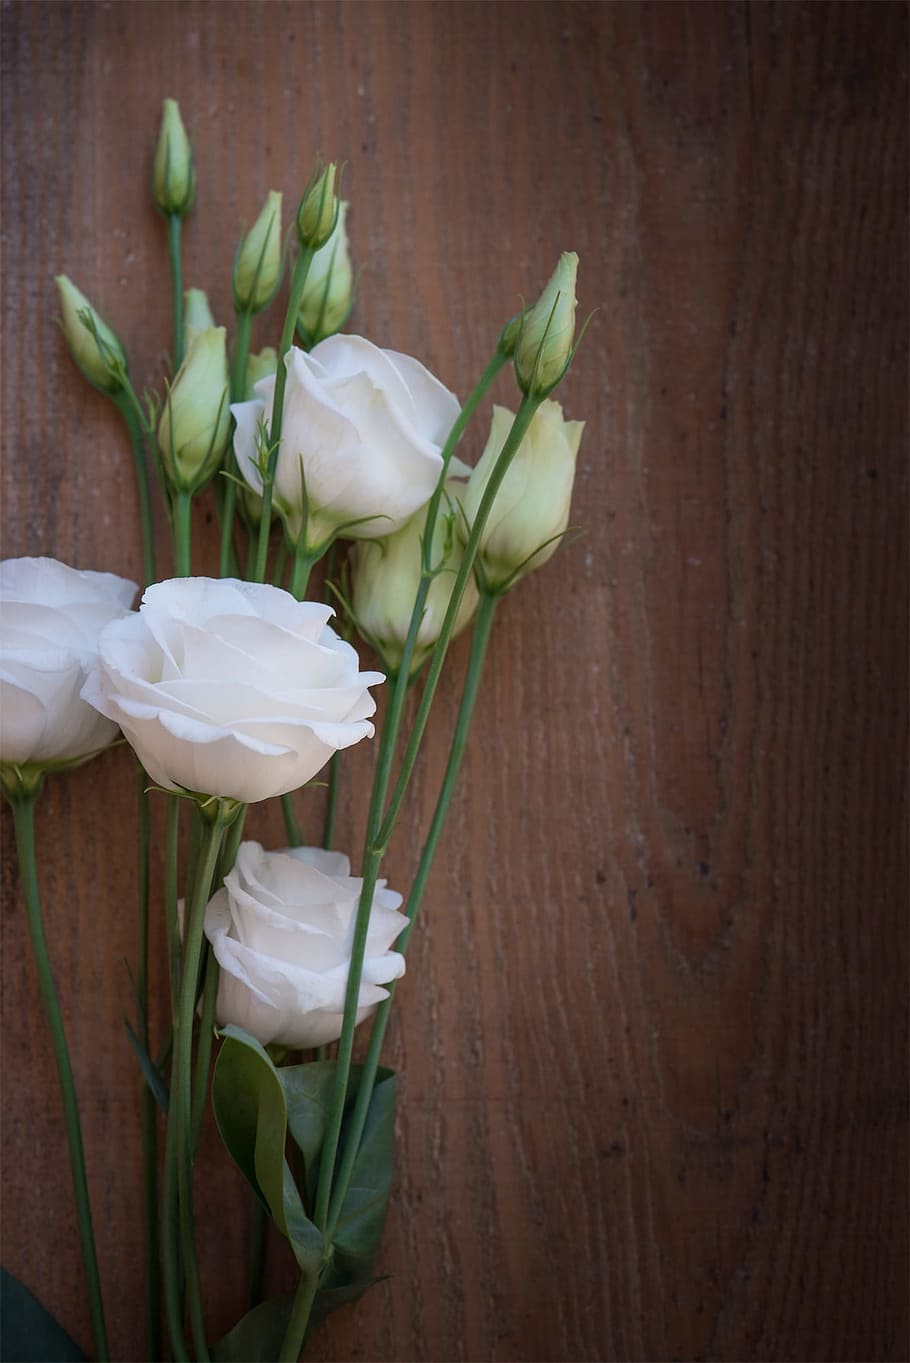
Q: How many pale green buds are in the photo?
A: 12